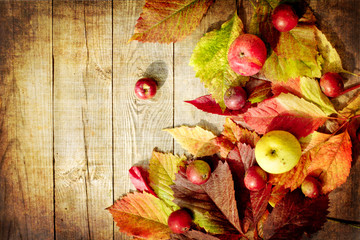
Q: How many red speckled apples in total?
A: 9